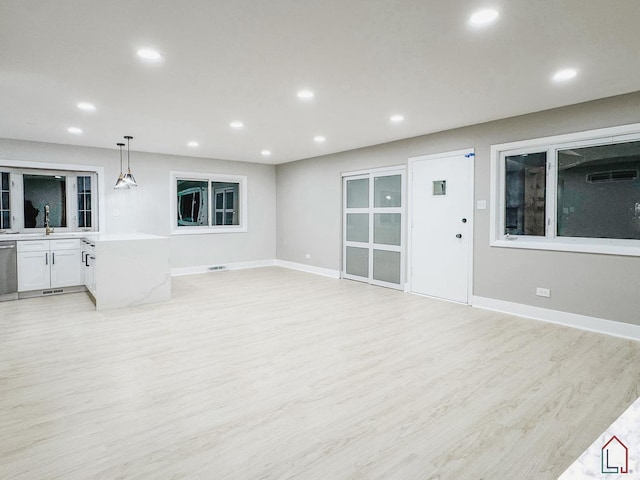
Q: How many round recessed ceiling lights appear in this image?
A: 11